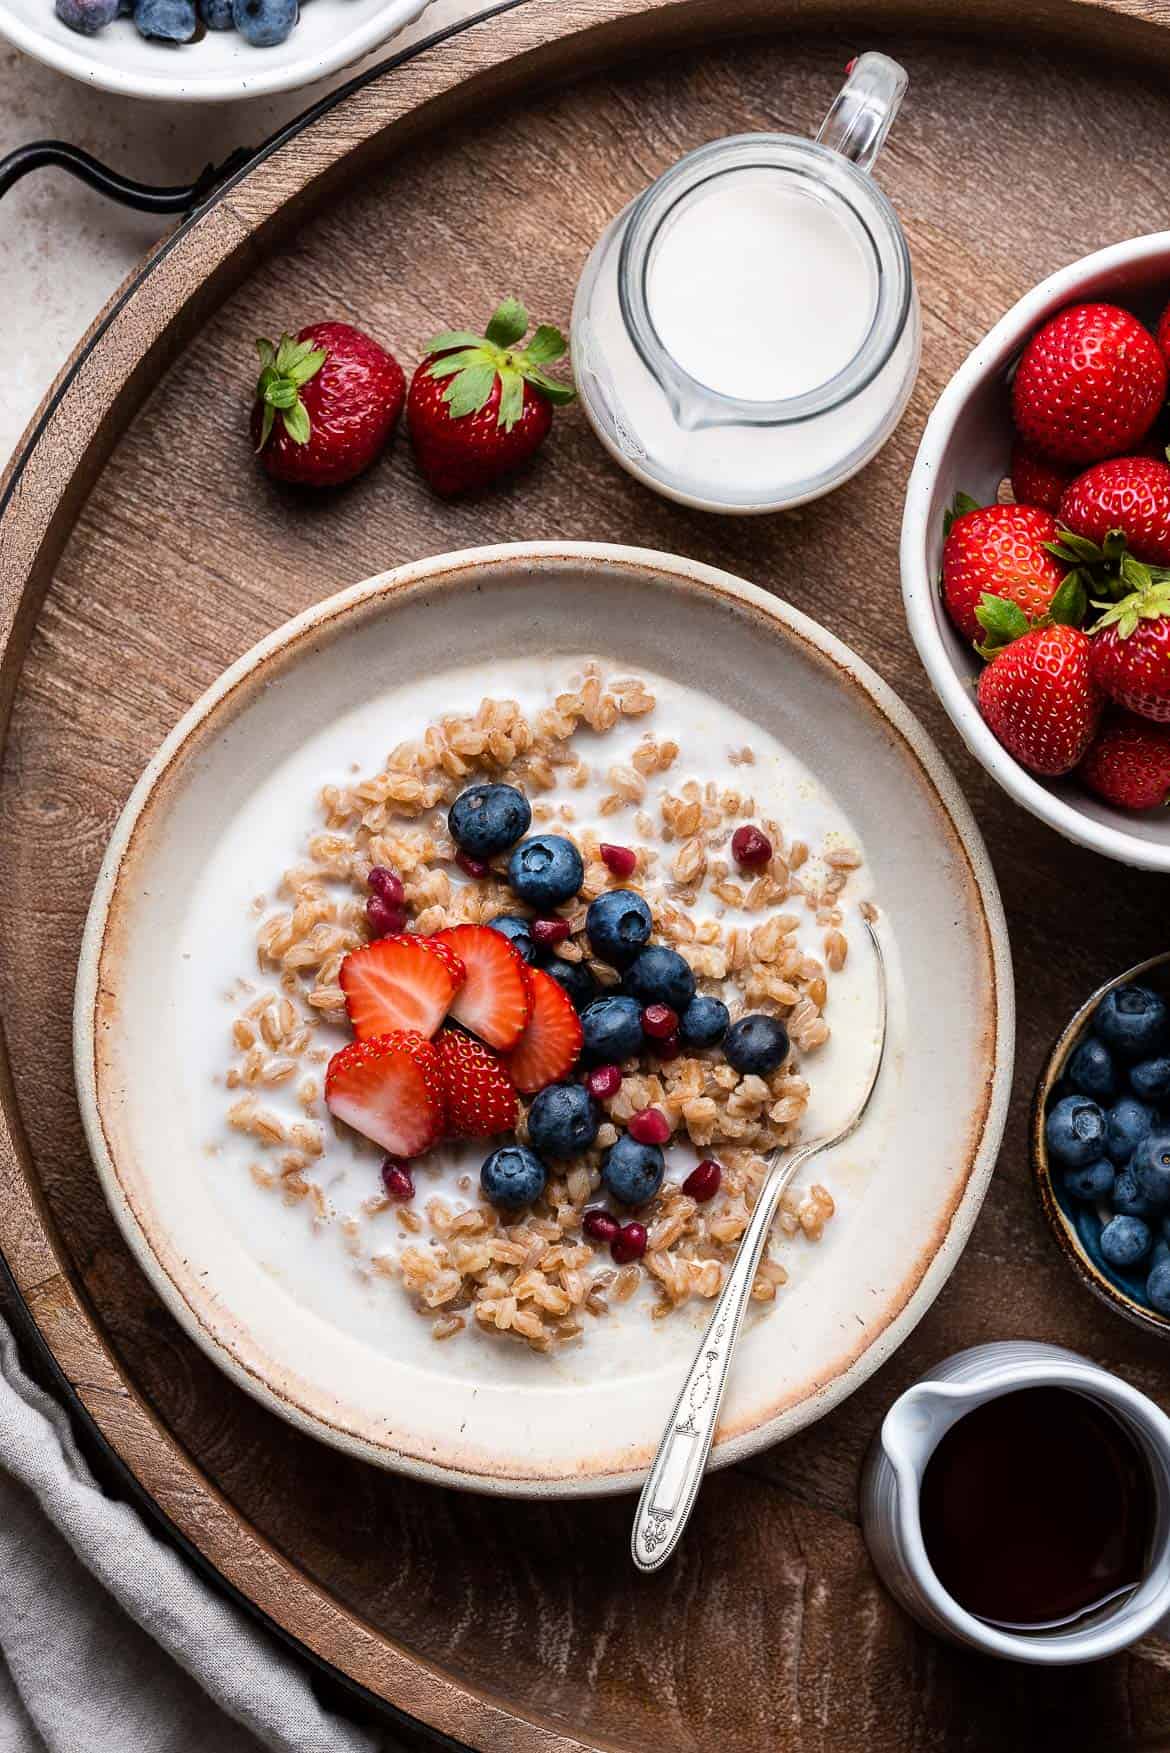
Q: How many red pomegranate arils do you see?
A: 14